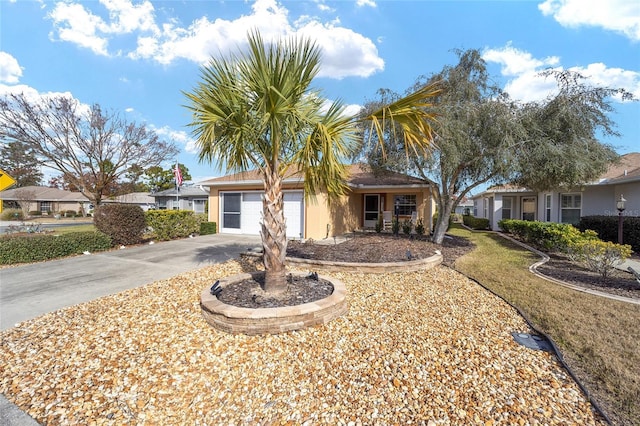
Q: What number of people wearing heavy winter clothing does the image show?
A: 0